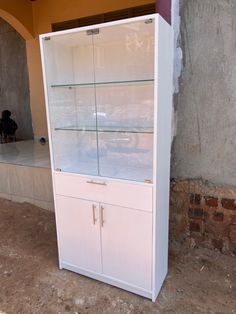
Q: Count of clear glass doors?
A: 2